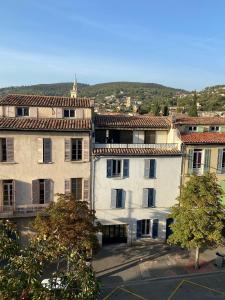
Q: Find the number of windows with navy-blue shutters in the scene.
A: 5